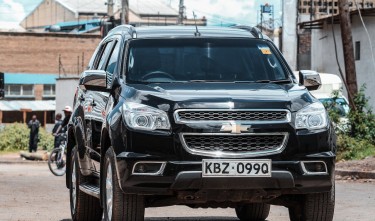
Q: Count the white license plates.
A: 1